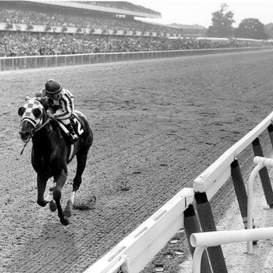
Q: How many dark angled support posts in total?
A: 5